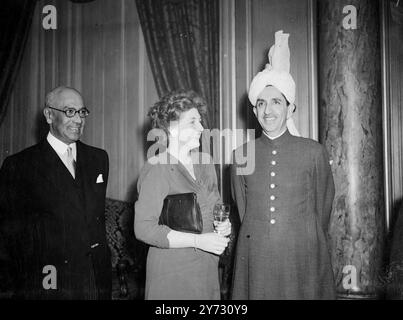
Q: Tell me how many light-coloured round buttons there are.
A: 7